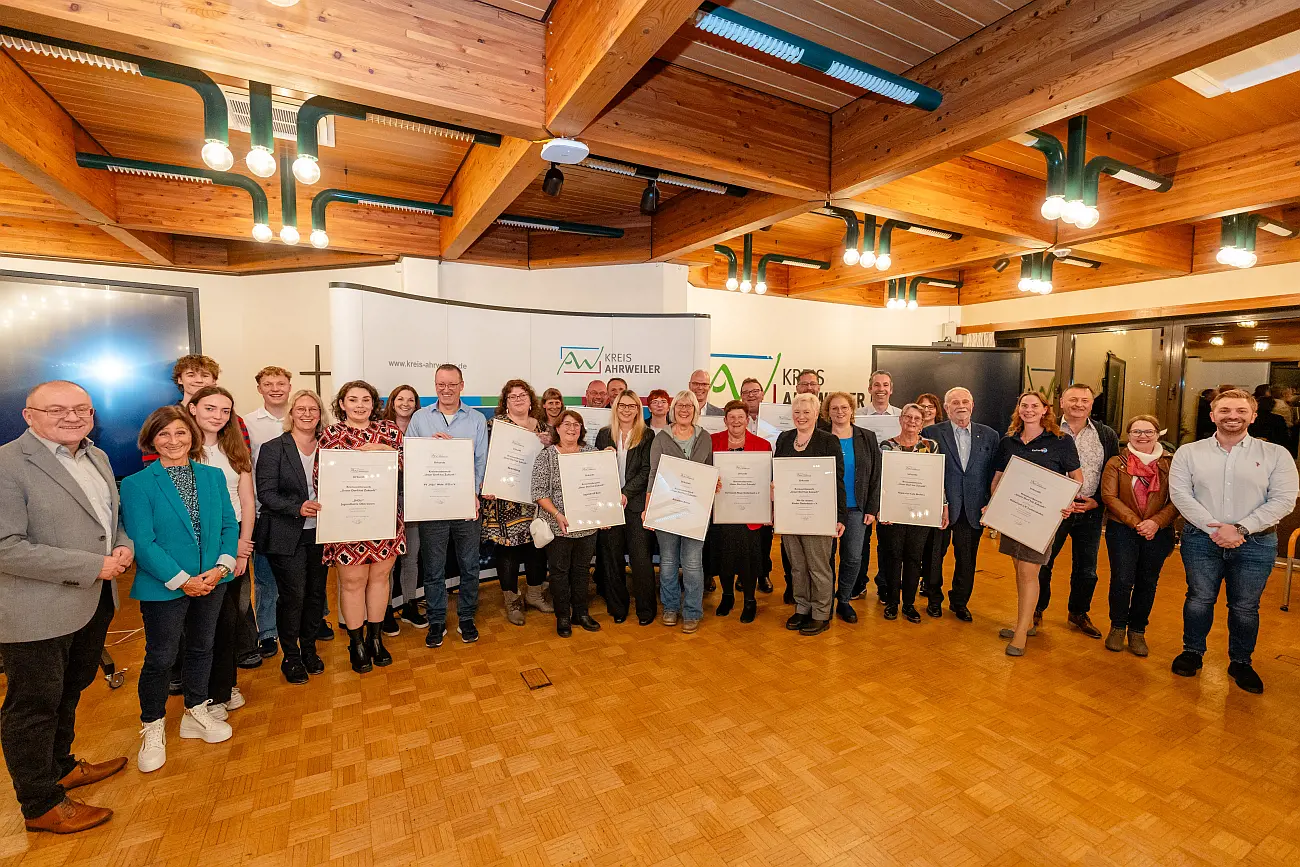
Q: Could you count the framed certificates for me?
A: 13